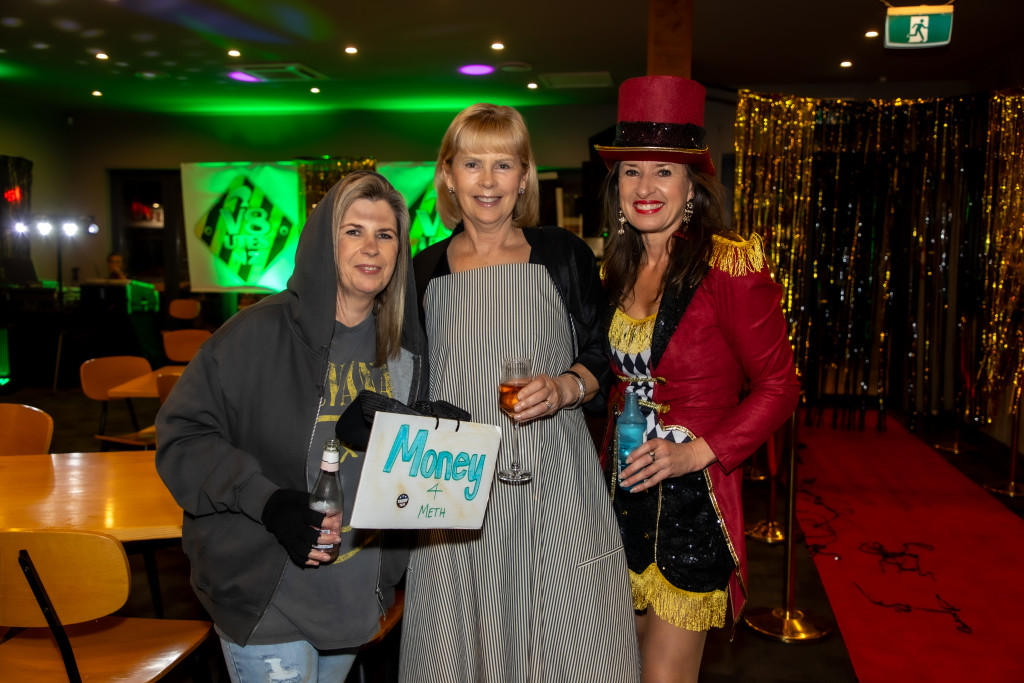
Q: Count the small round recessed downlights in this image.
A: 9